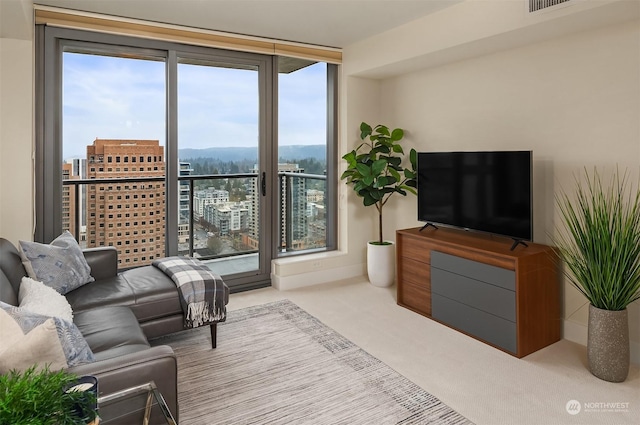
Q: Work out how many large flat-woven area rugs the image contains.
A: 1